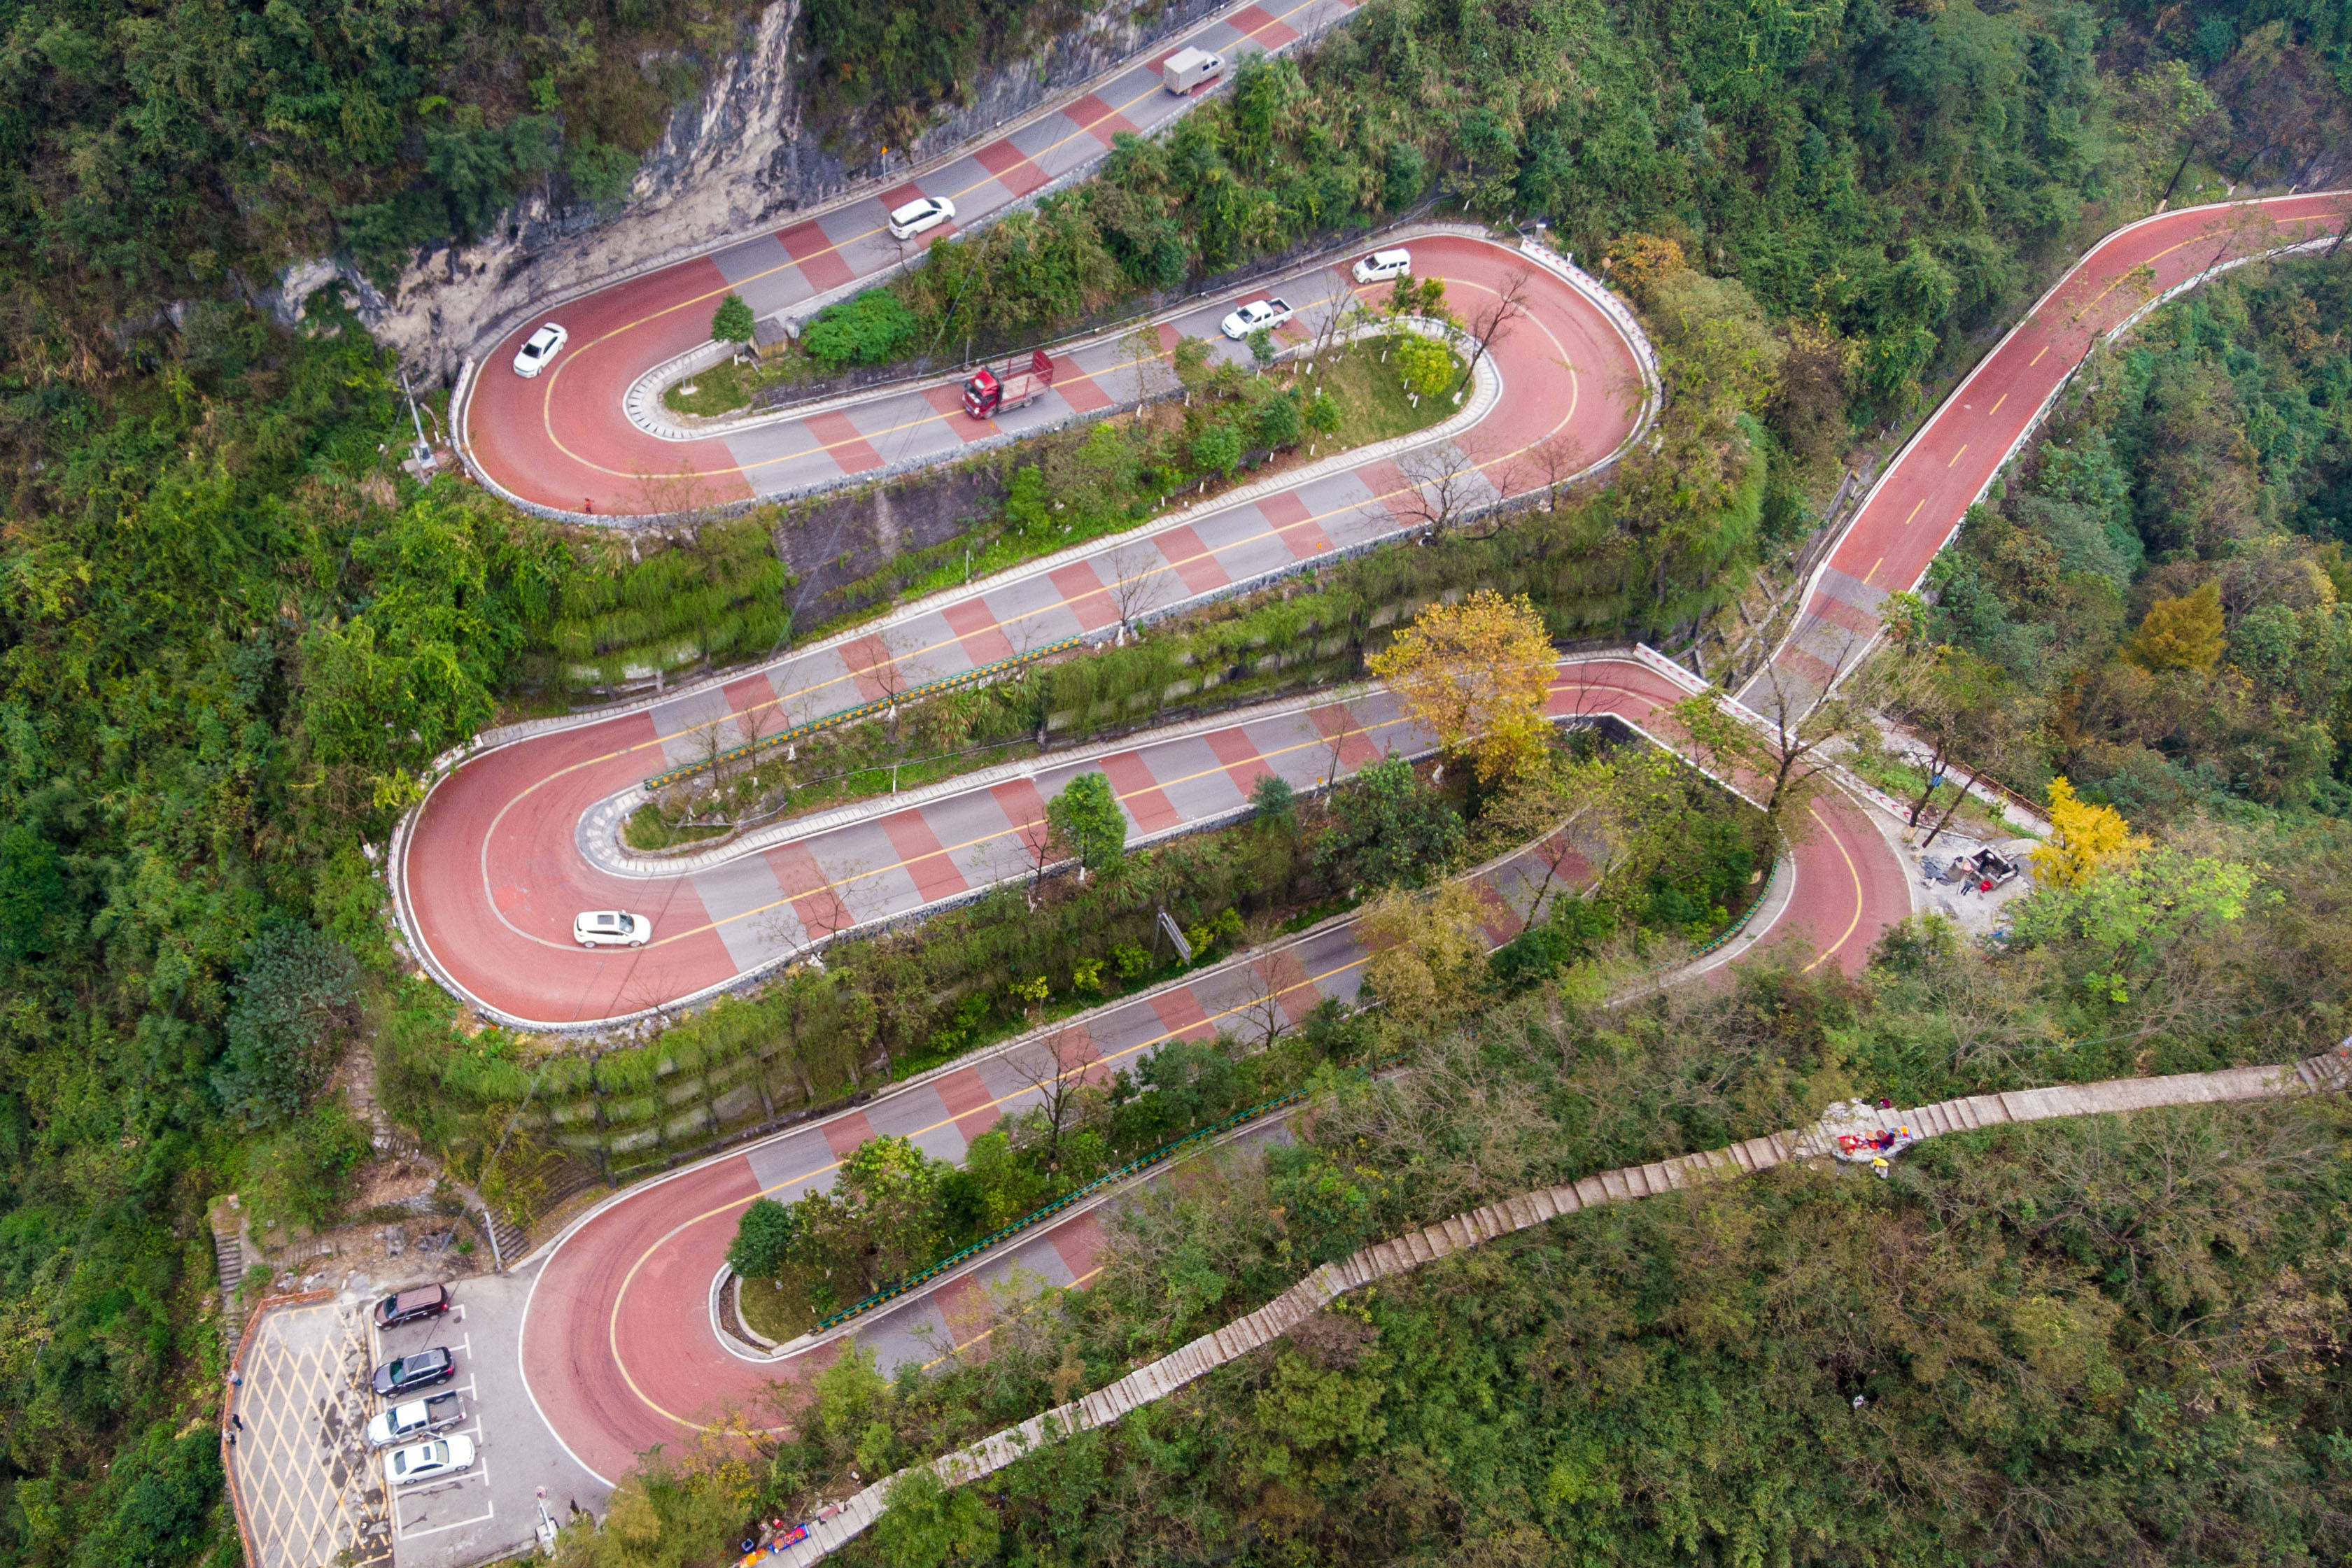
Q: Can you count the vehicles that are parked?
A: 4